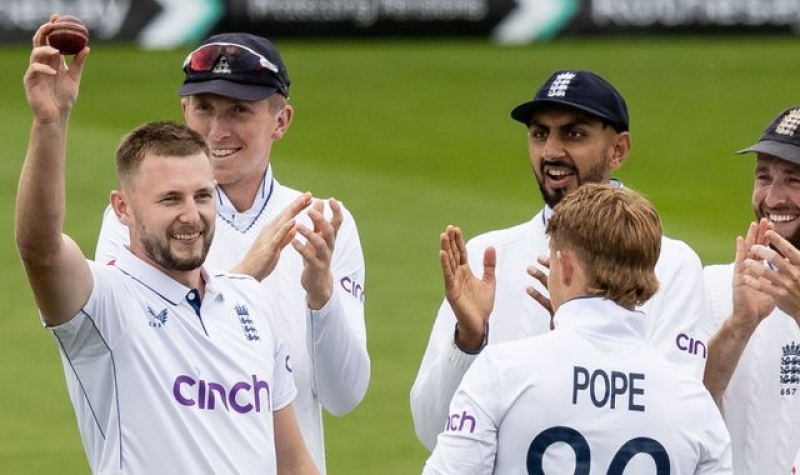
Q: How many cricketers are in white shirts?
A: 5